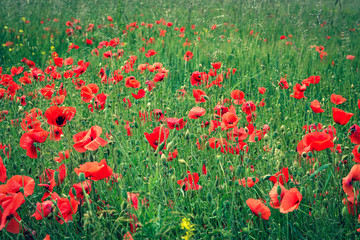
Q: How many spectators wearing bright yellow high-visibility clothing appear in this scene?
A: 0